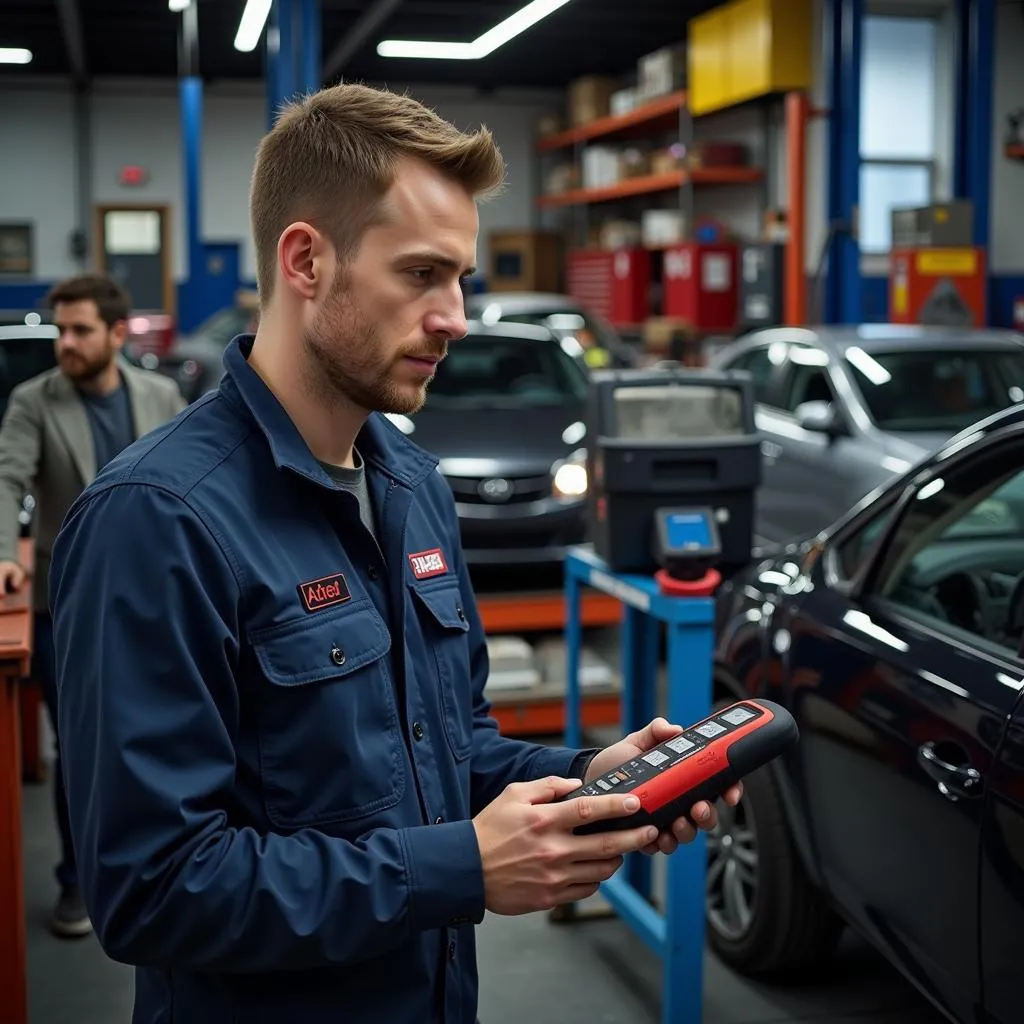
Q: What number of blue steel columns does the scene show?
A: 4